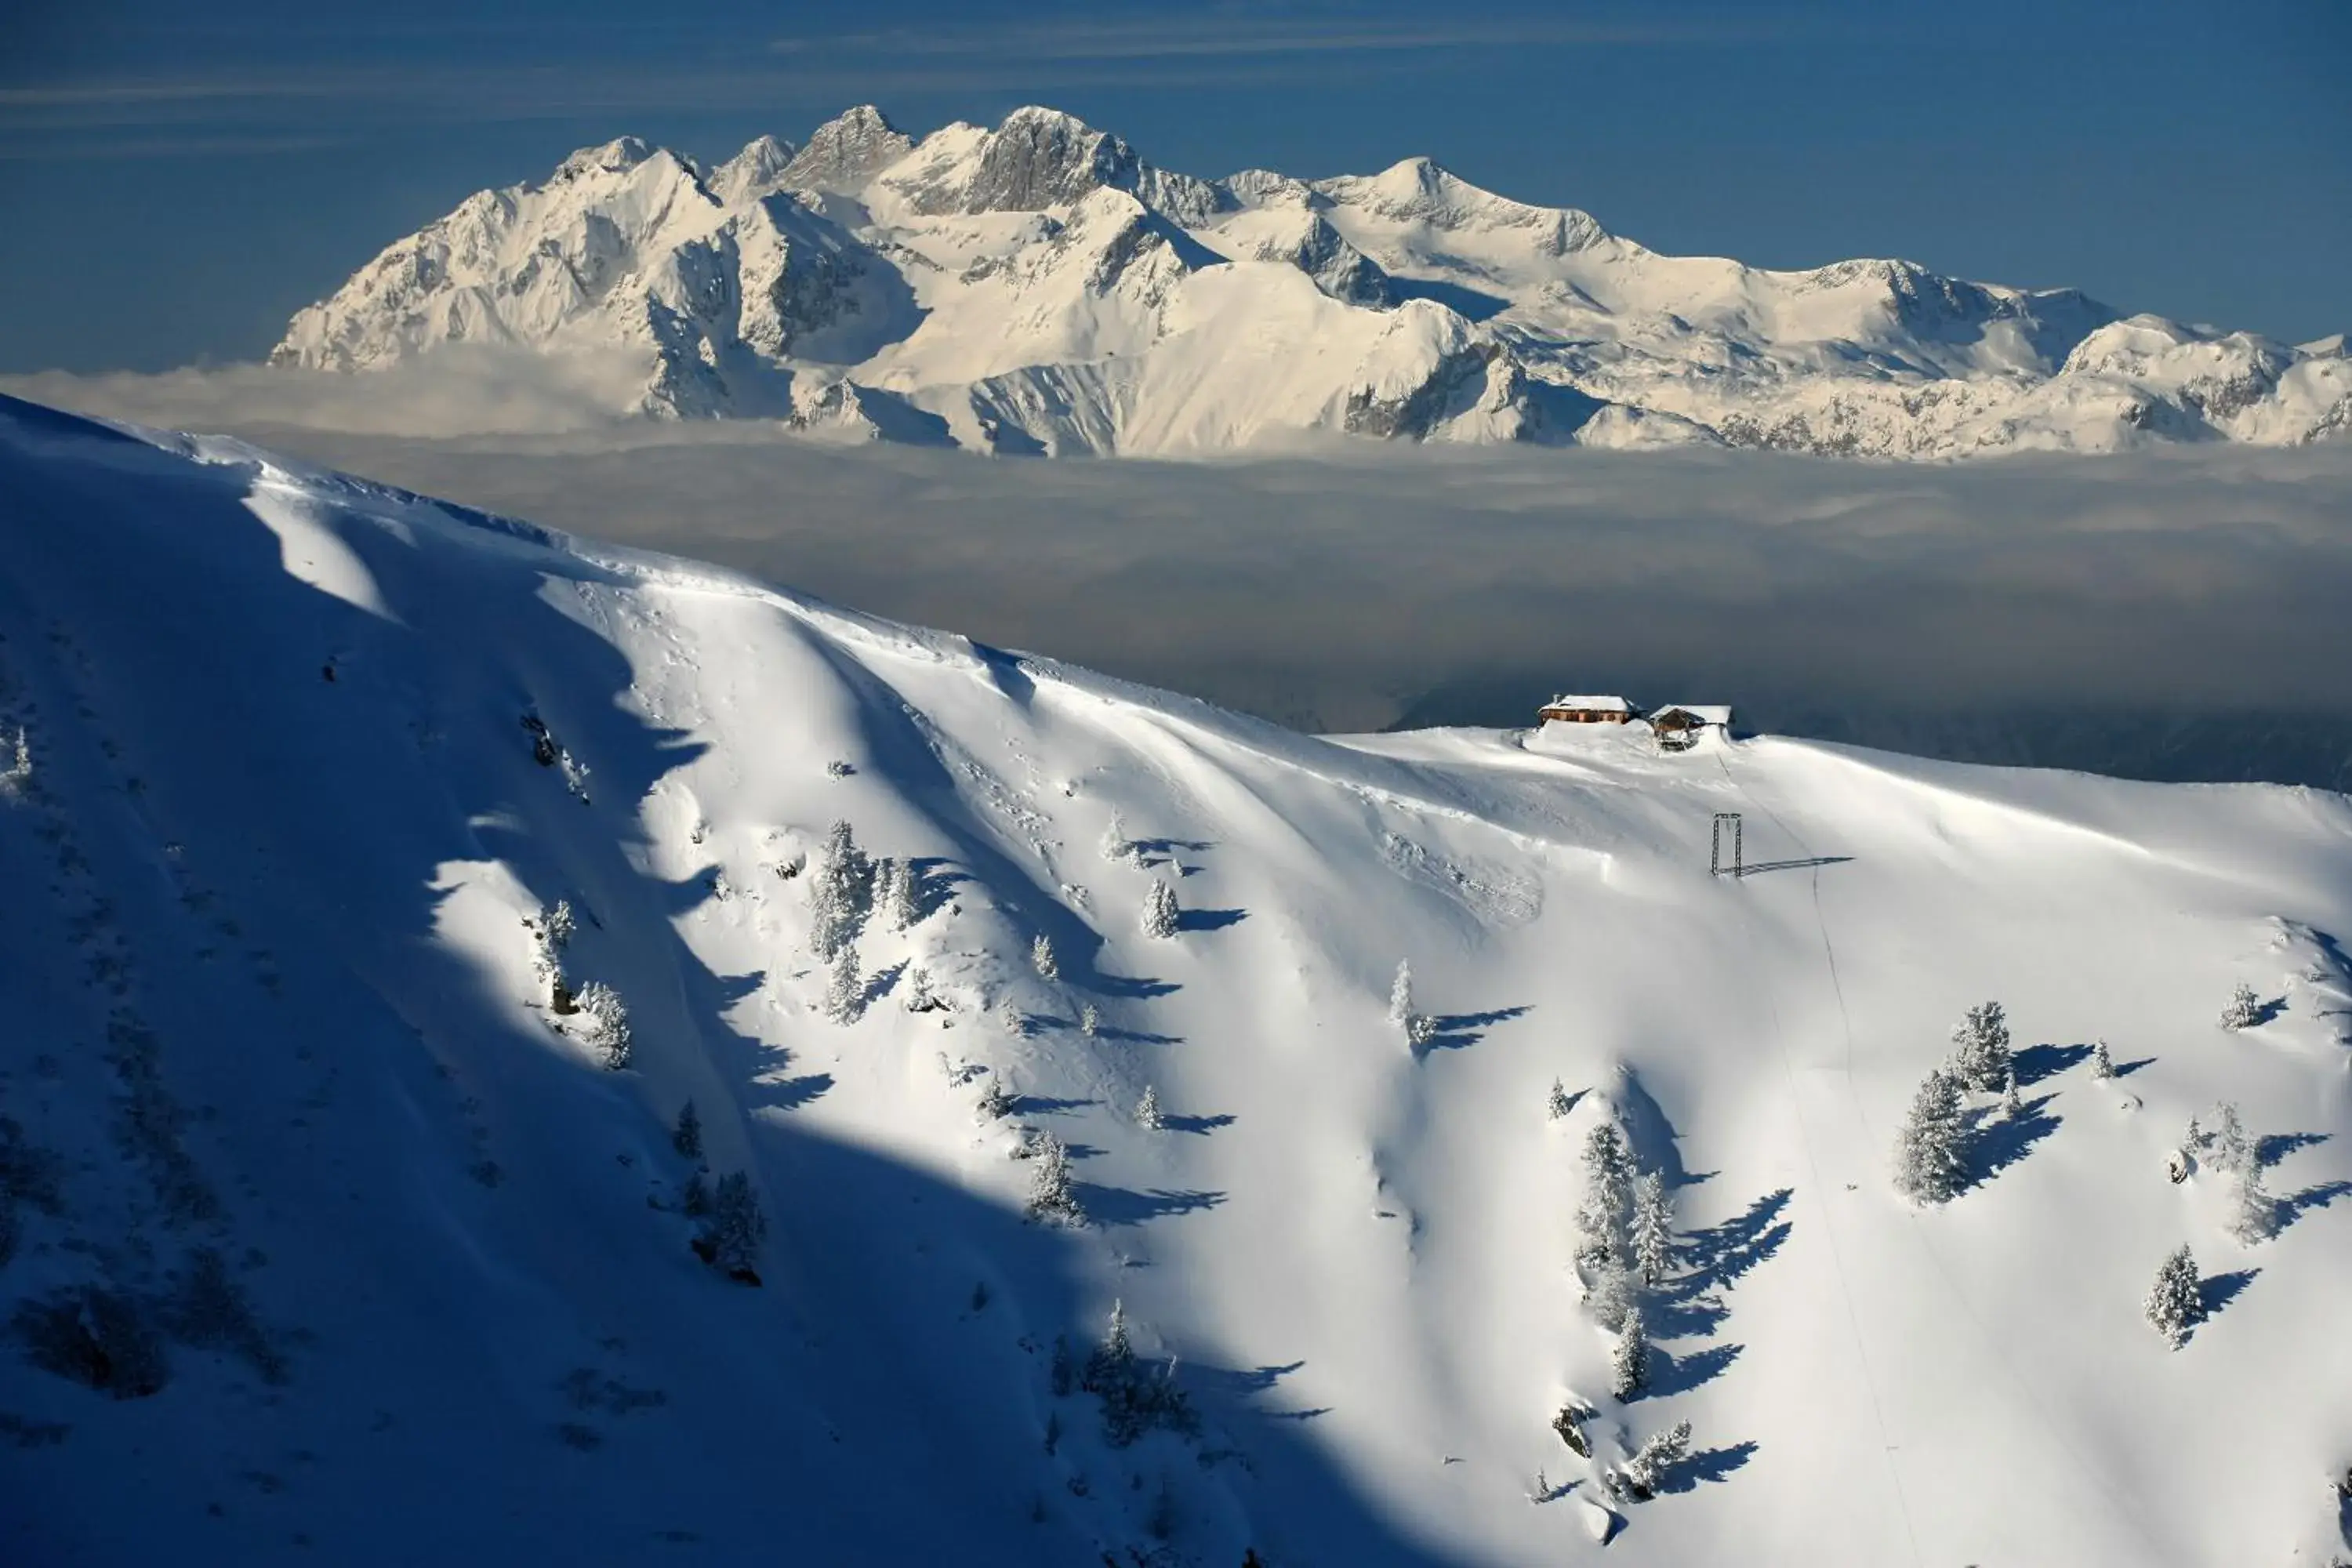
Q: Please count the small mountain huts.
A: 2